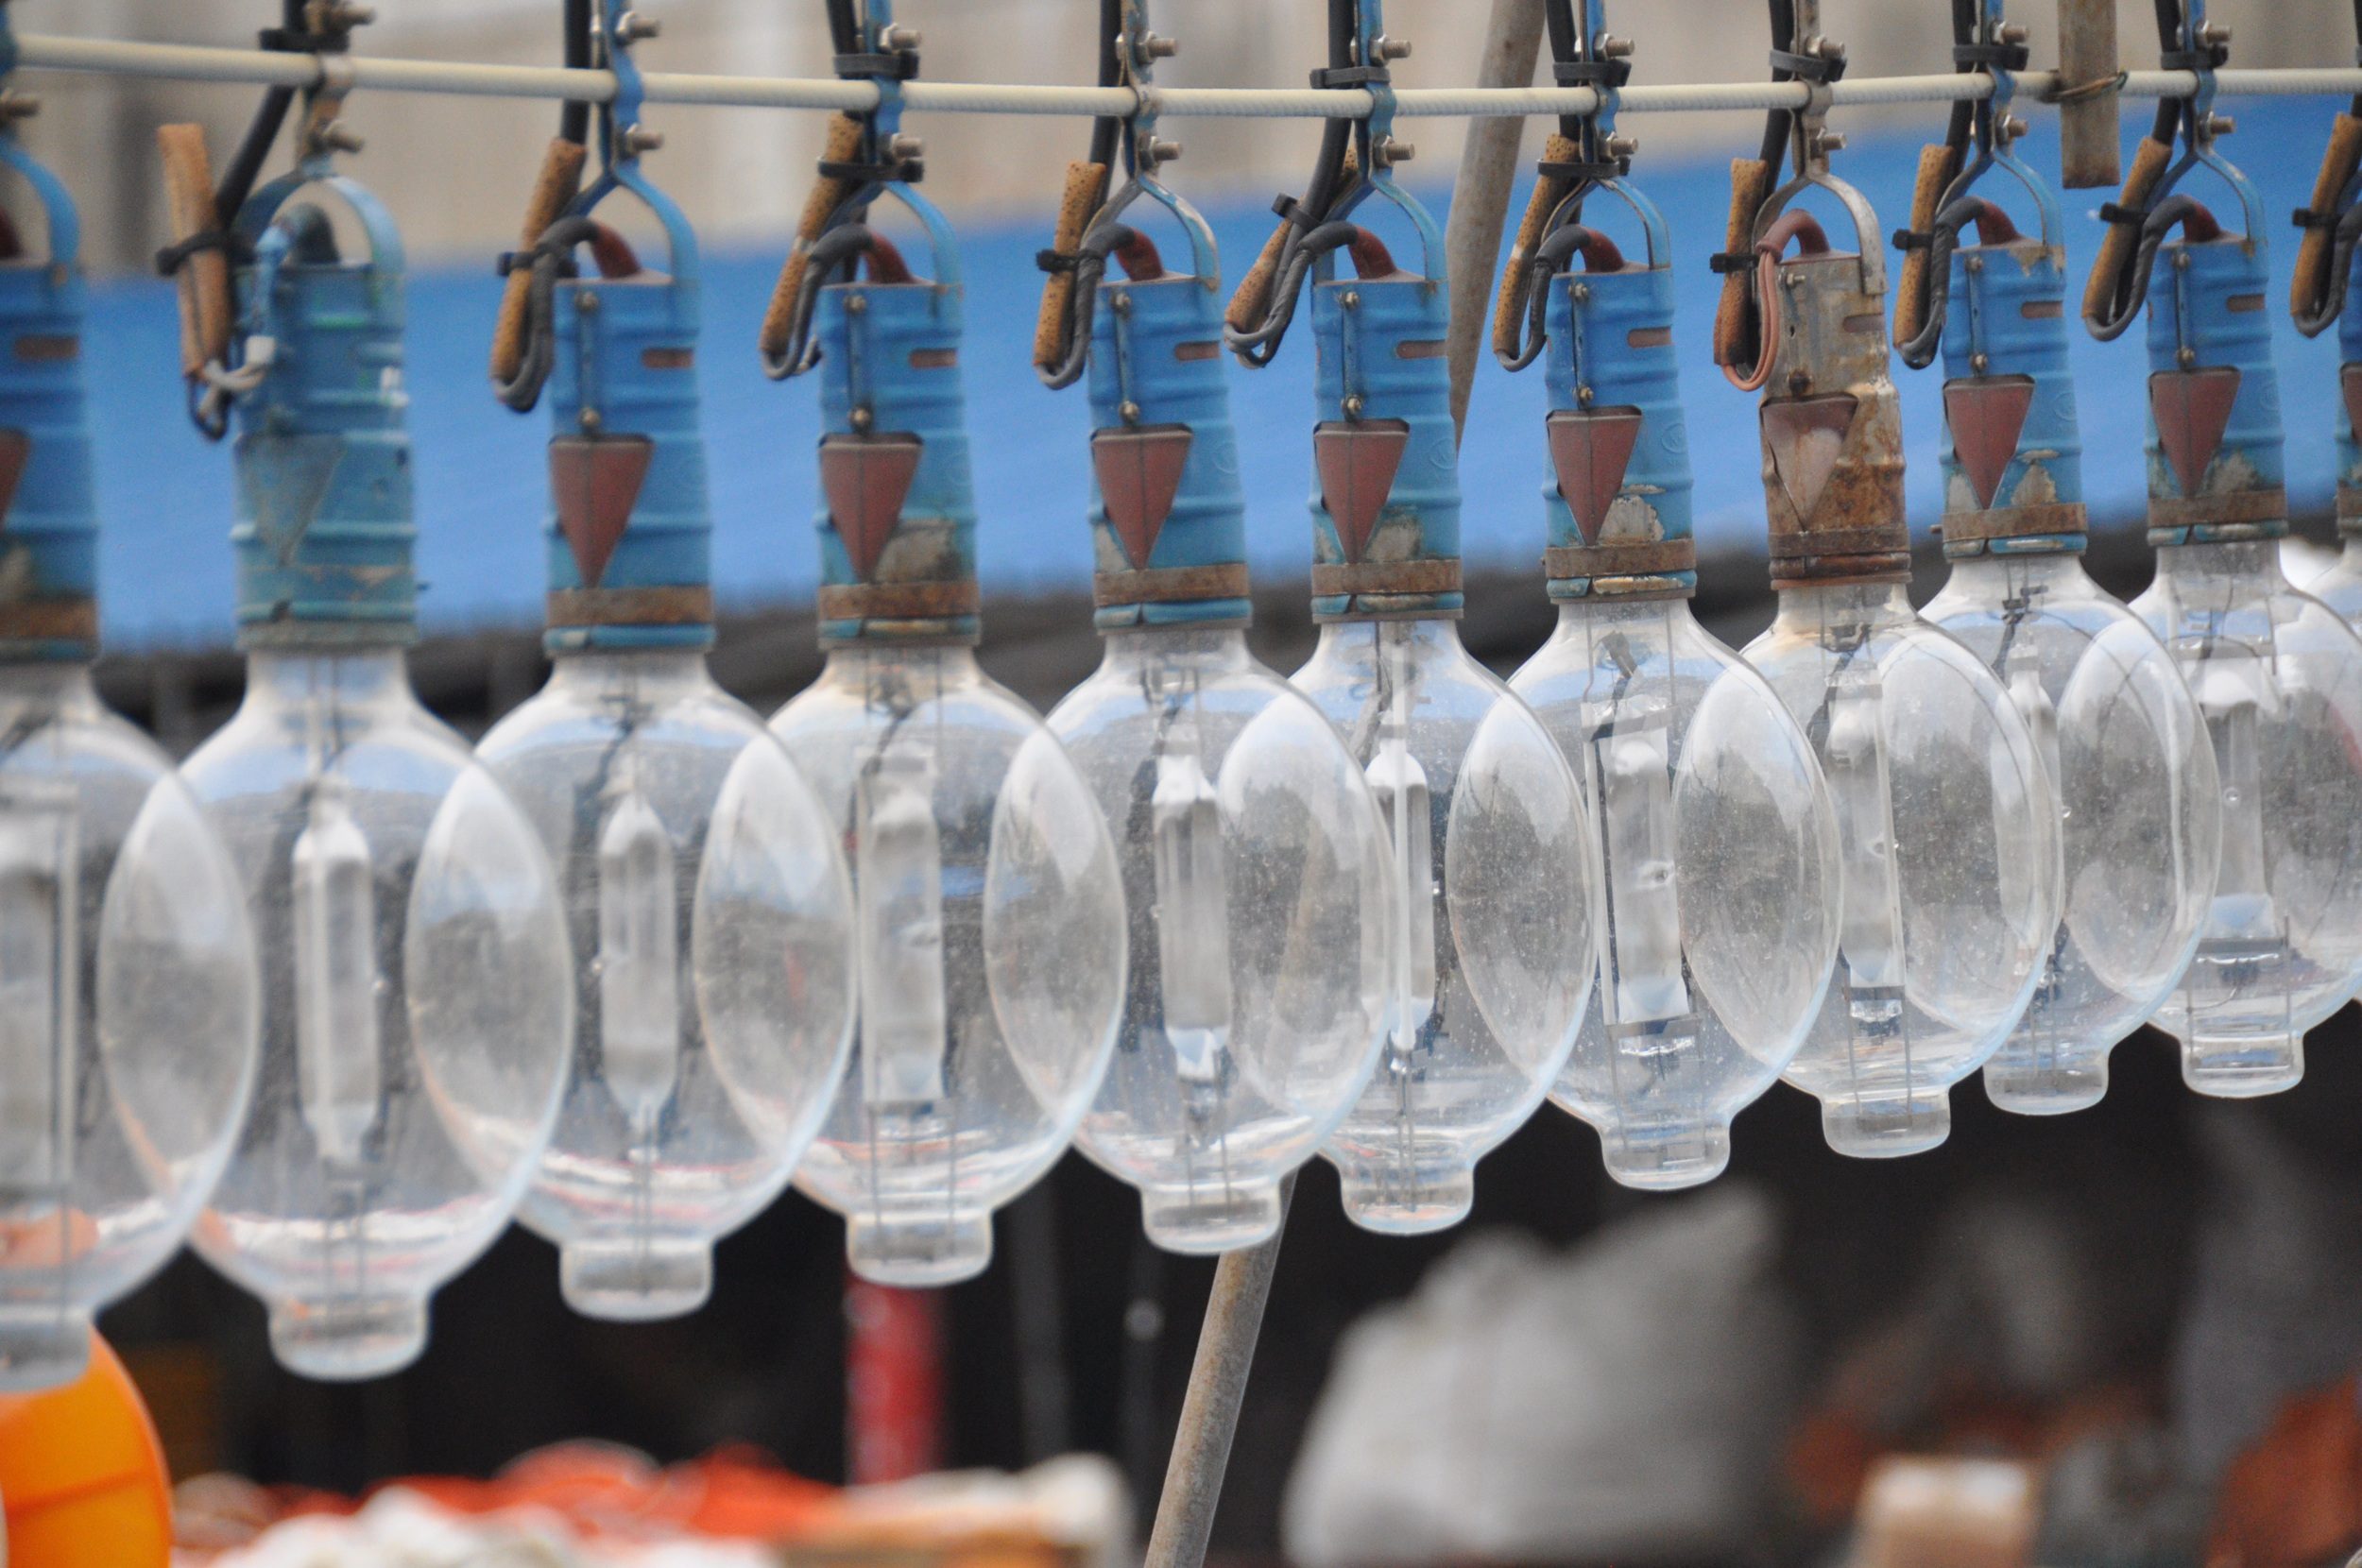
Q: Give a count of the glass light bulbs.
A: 11